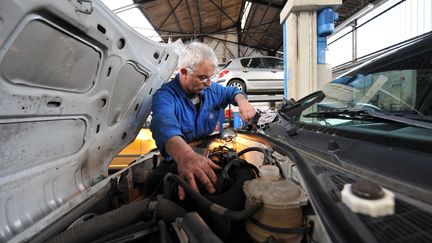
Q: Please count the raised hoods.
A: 1